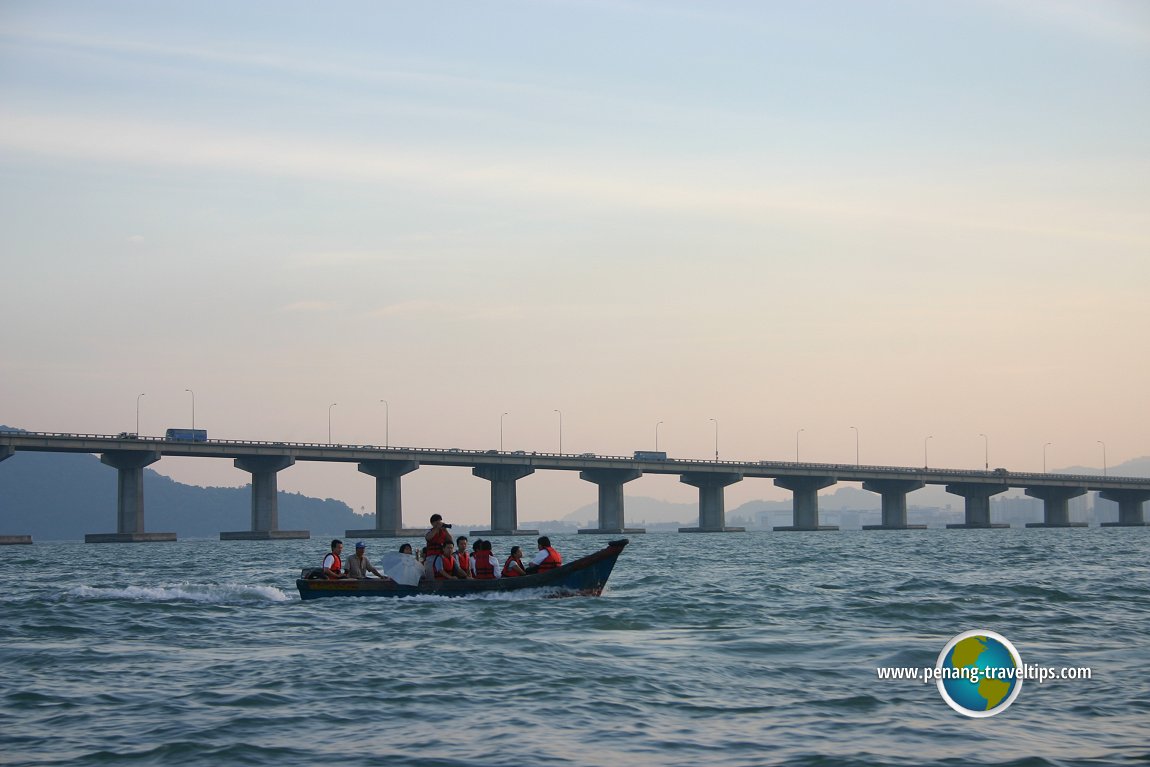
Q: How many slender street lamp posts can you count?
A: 14